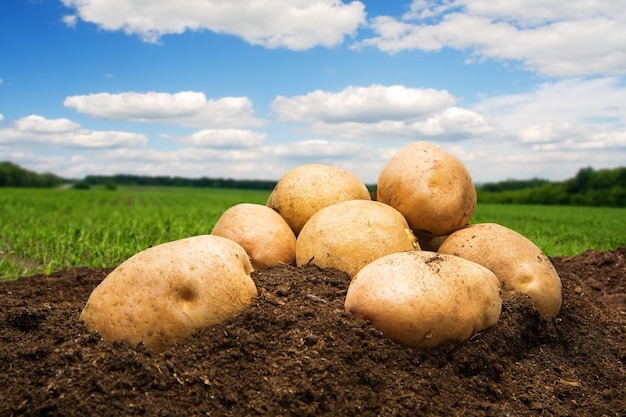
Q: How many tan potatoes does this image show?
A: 7